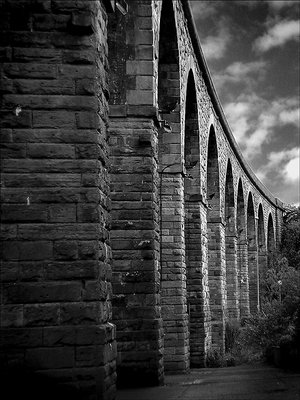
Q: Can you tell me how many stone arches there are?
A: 8